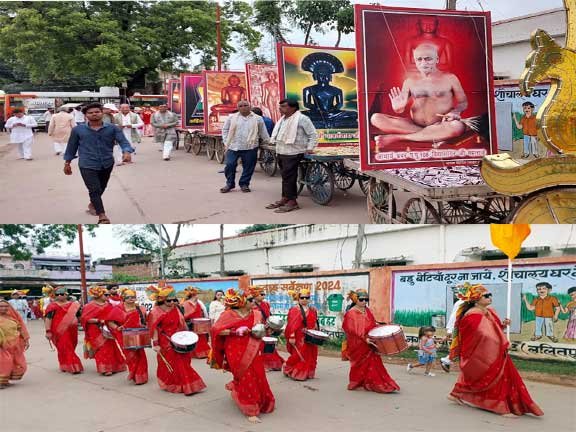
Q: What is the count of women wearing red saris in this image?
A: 10